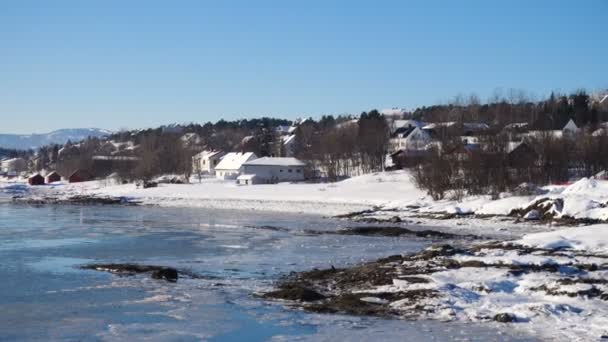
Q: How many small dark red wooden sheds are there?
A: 3